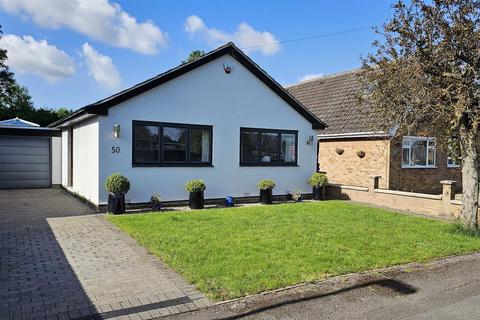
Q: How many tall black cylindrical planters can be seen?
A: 4